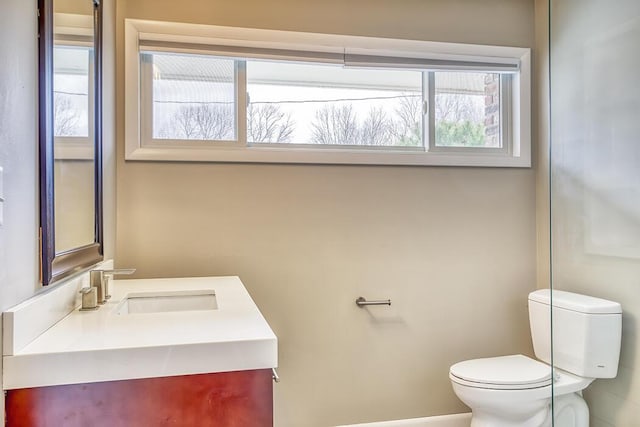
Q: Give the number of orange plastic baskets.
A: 0